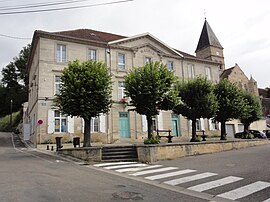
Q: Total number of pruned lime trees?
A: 5